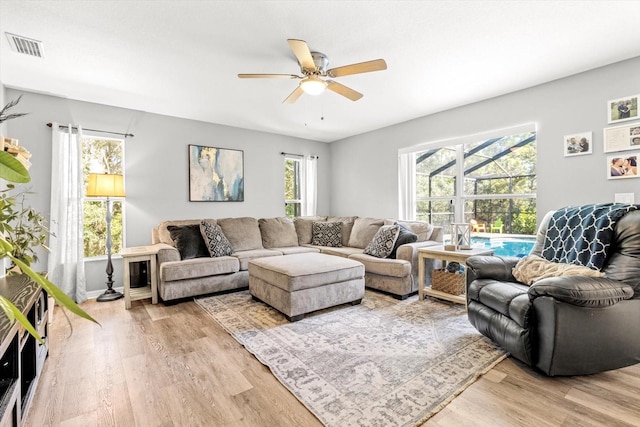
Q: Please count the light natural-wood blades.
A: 5